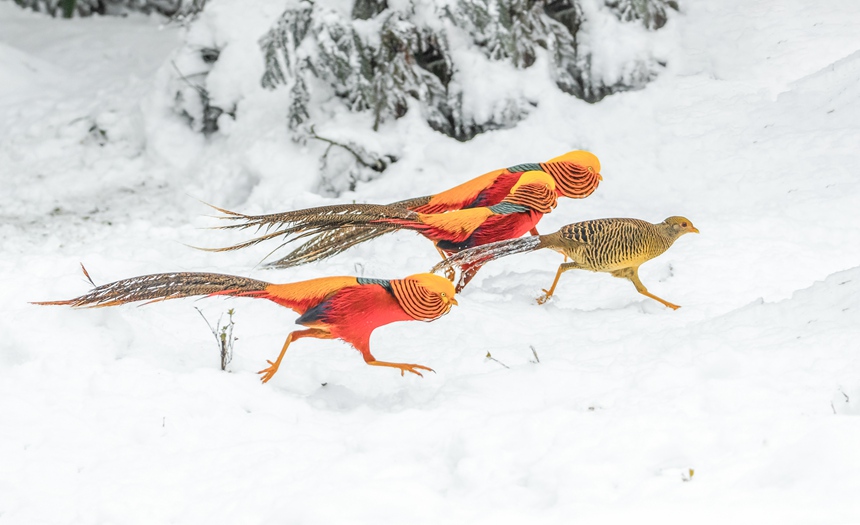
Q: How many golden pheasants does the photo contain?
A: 4